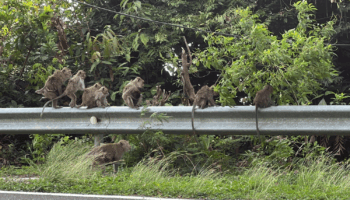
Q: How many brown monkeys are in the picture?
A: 8